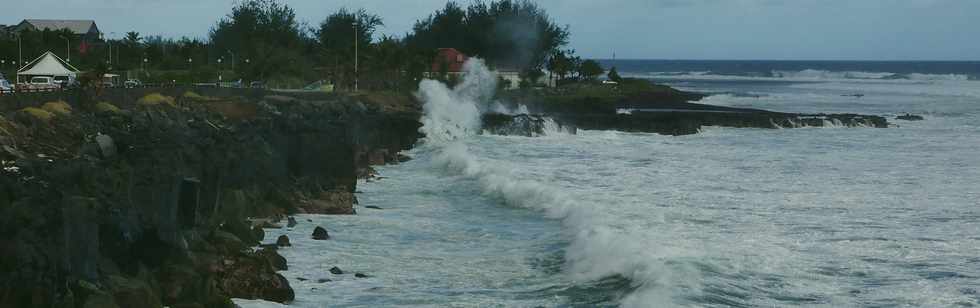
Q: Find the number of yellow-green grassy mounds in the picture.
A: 5